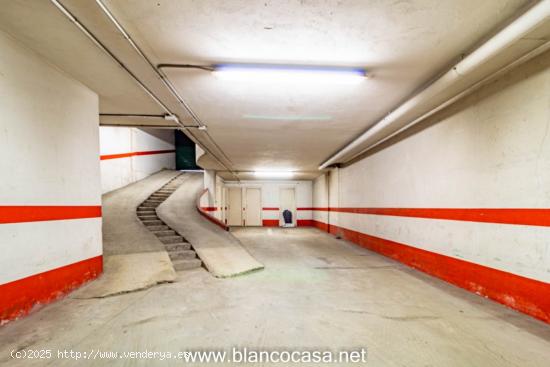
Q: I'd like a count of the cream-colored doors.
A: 3